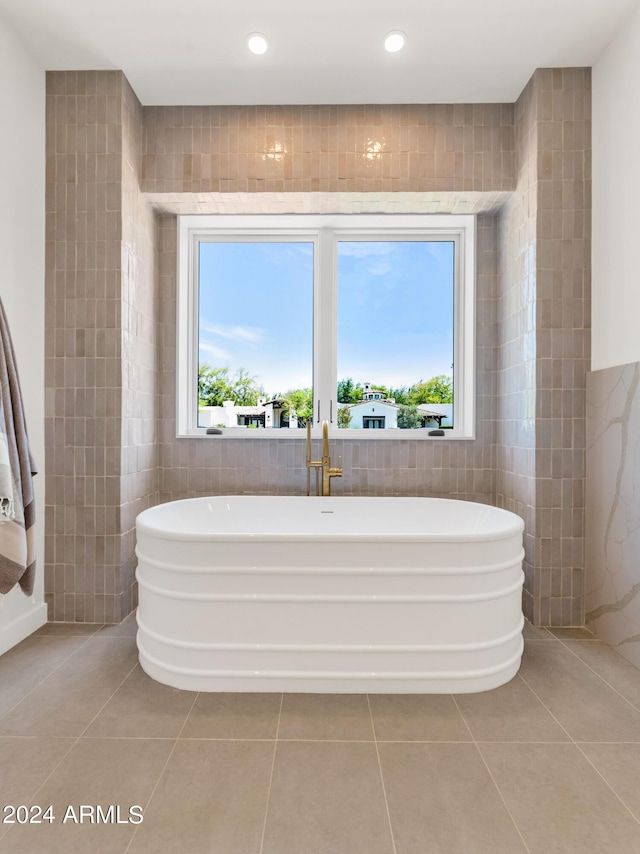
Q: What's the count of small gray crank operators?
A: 2